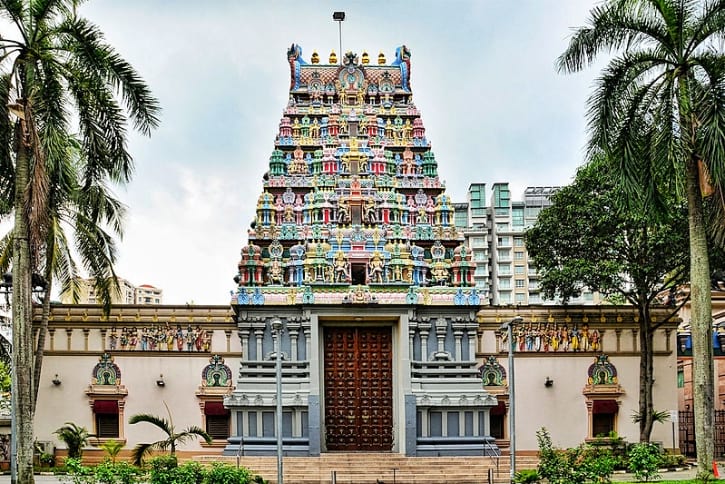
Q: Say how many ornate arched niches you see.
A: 4